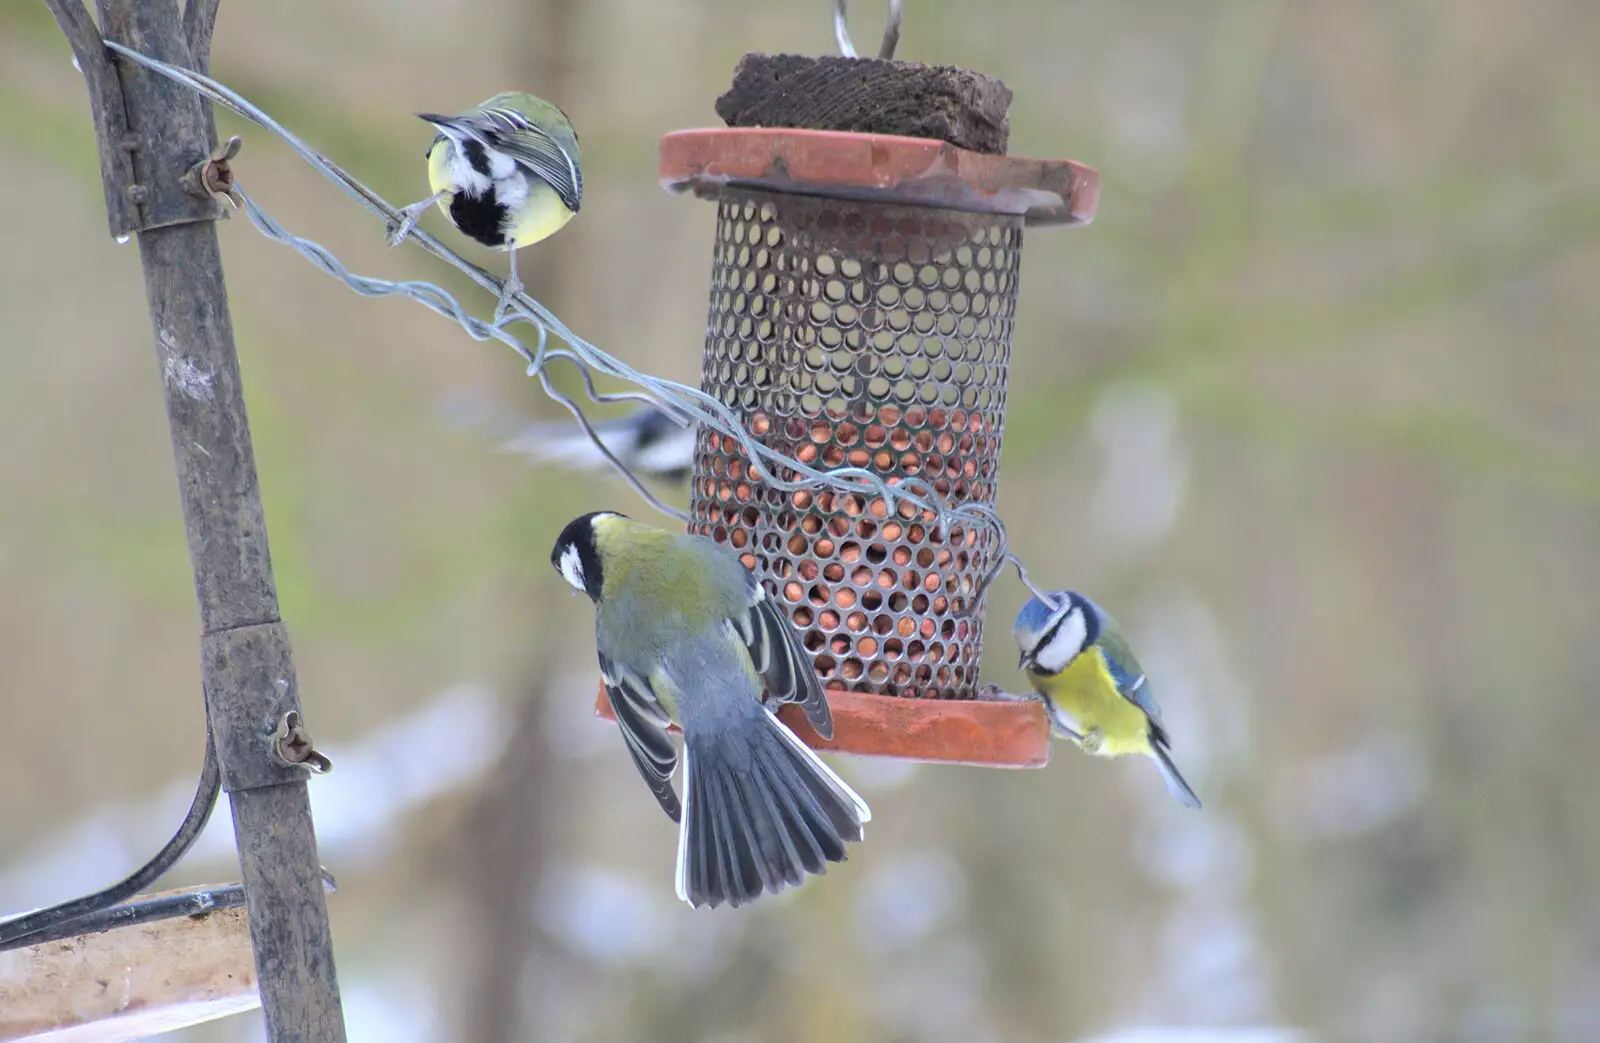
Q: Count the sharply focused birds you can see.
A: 3